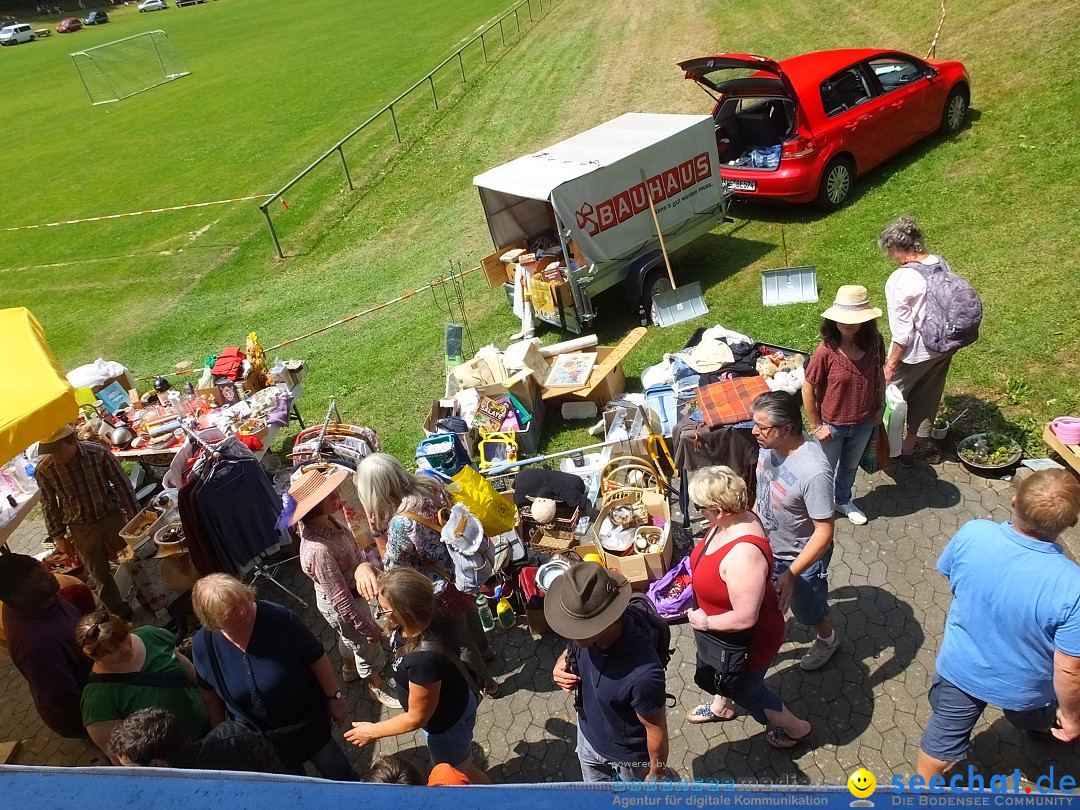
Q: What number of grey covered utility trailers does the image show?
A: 1